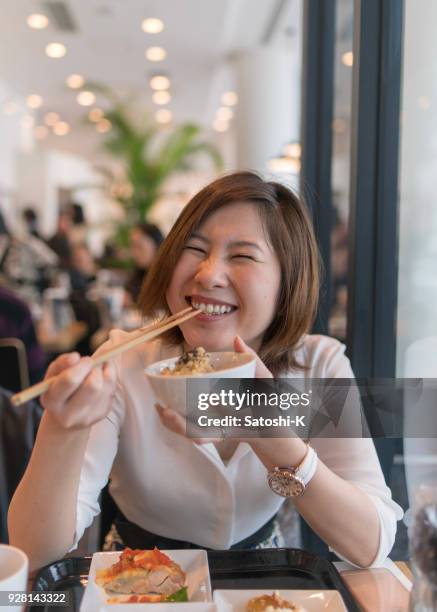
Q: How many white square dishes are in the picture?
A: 2